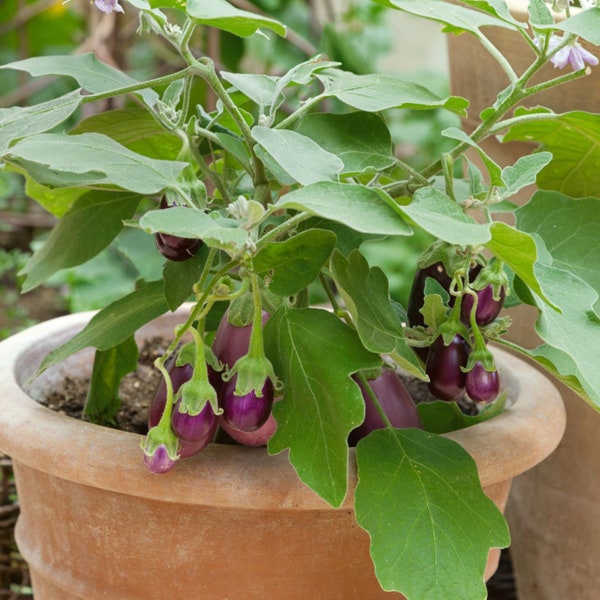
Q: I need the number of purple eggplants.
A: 11